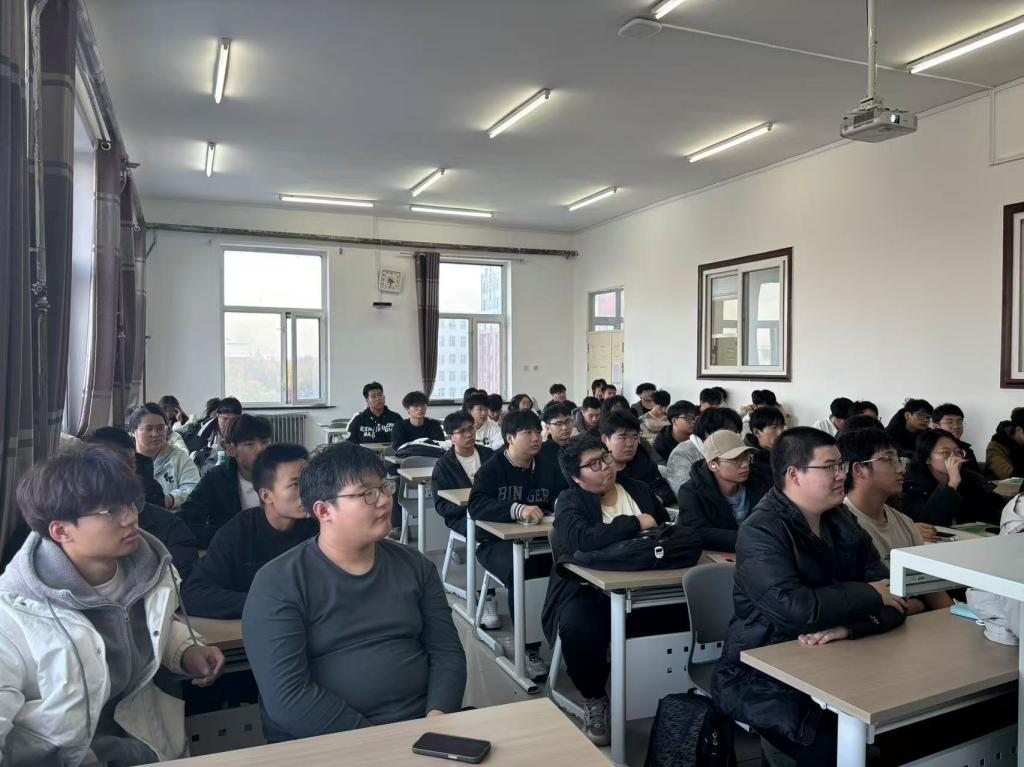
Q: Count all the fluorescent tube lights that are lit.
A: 10